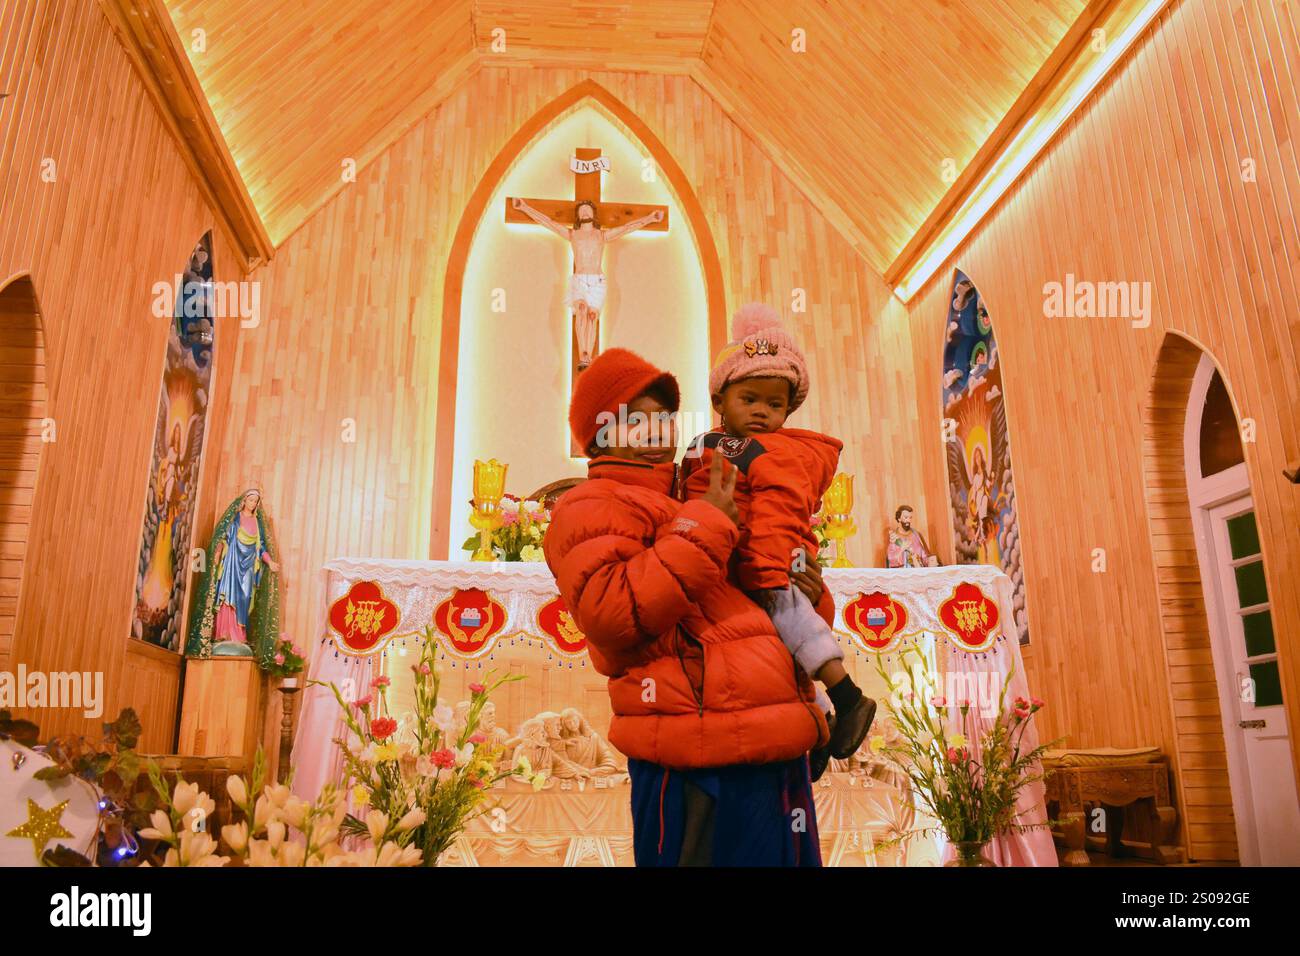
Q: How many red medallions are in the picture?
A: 5